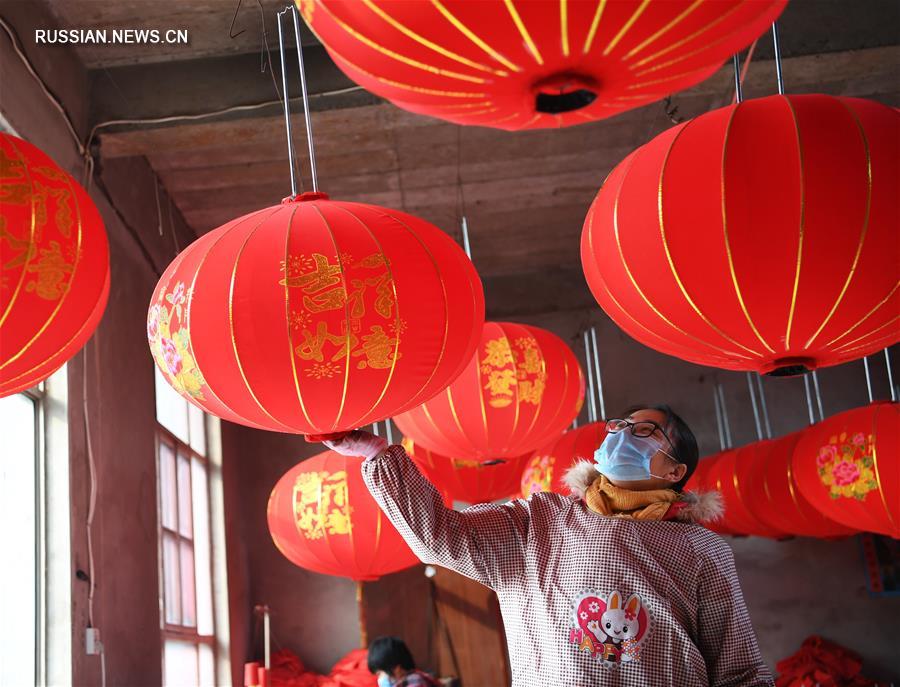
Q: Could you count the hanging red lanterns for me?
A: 12